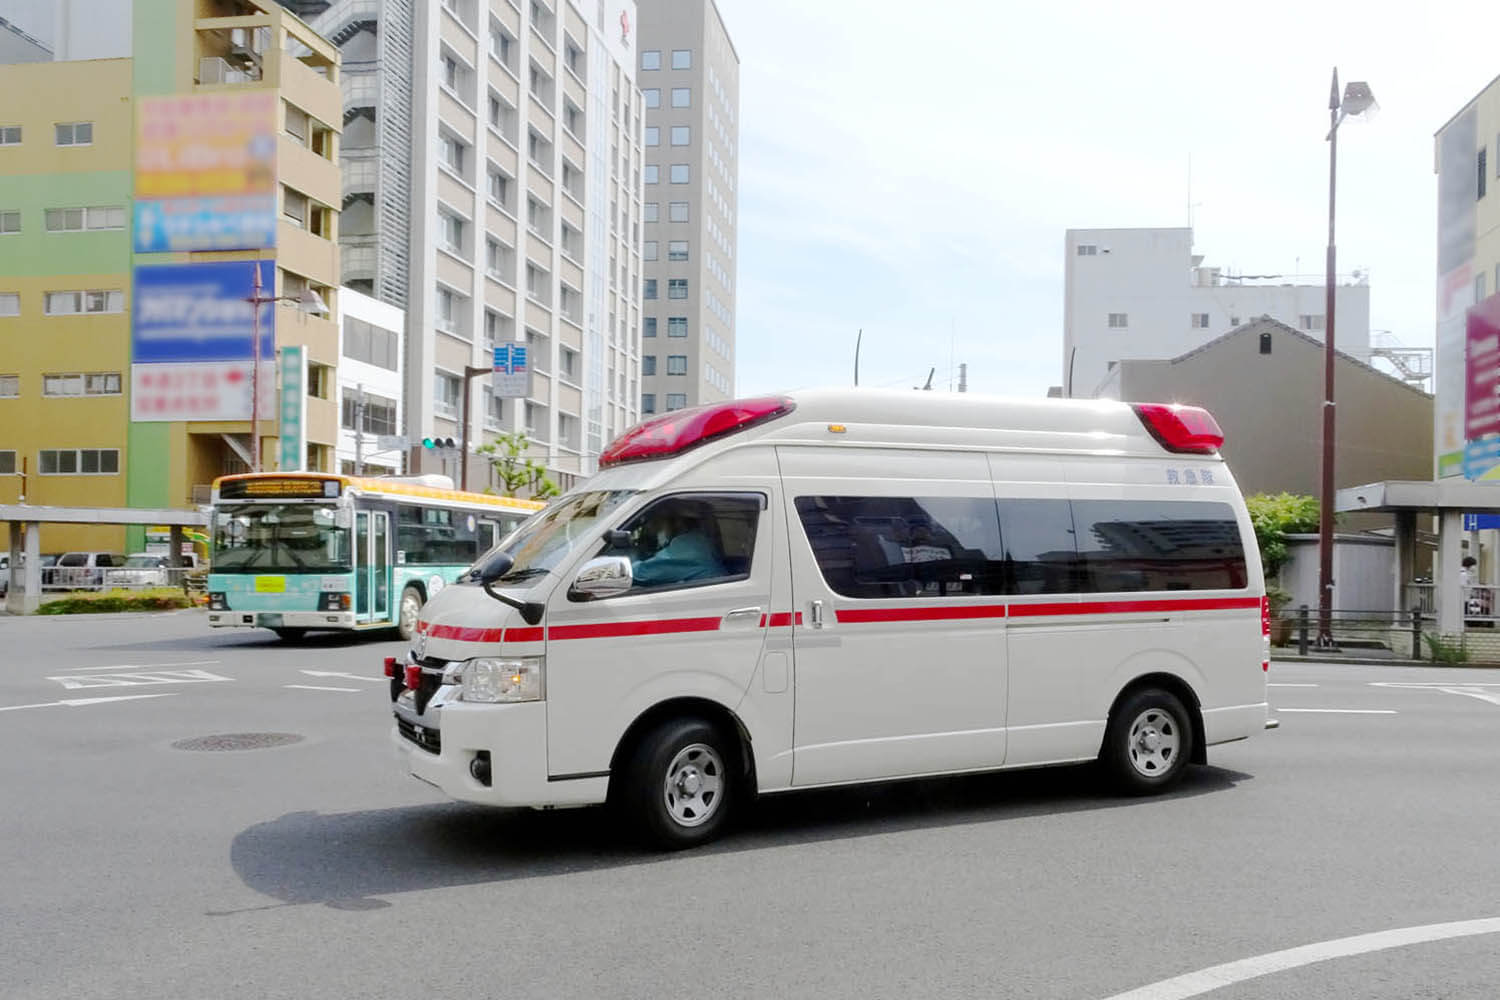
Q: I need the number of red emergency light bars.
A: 2